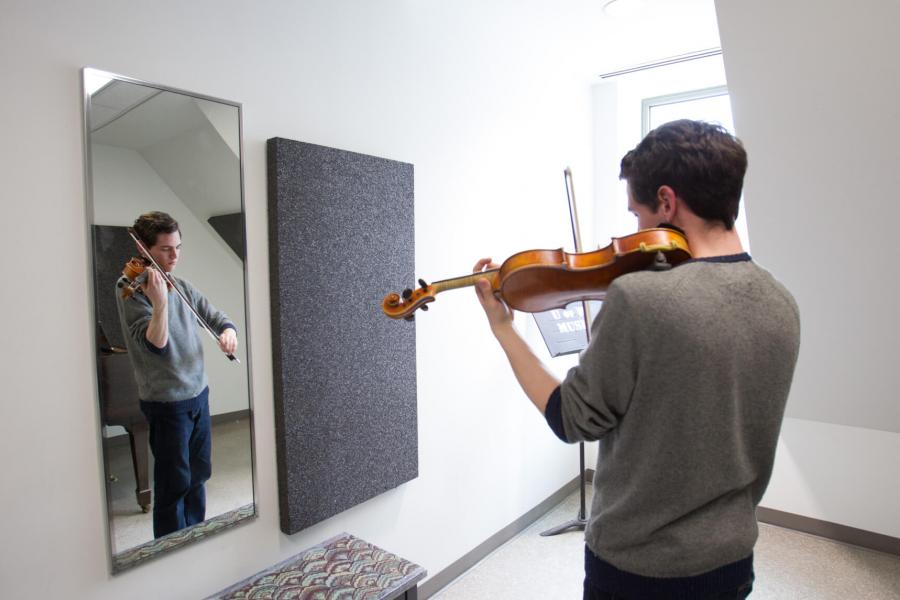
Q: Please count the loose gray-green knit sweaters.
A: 1